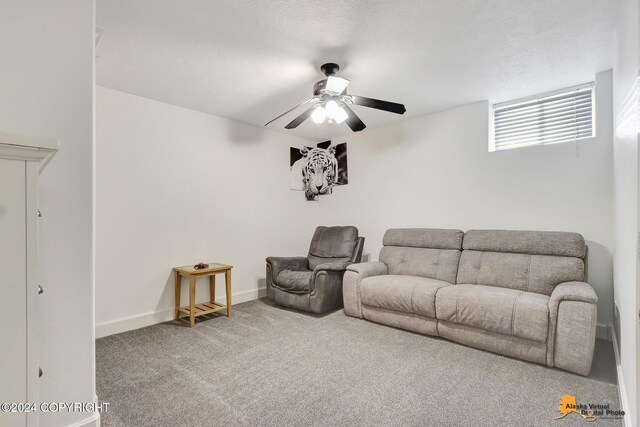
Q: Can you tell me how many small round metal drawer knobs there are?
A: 3